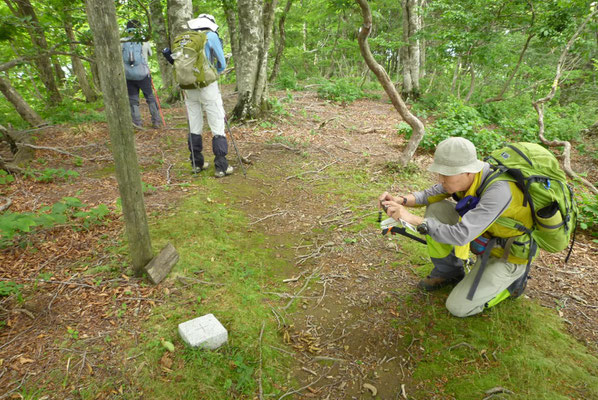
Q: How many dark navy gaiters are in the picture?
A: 2